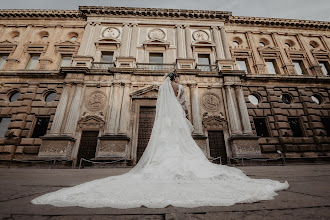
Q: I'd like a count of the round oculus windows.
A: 12